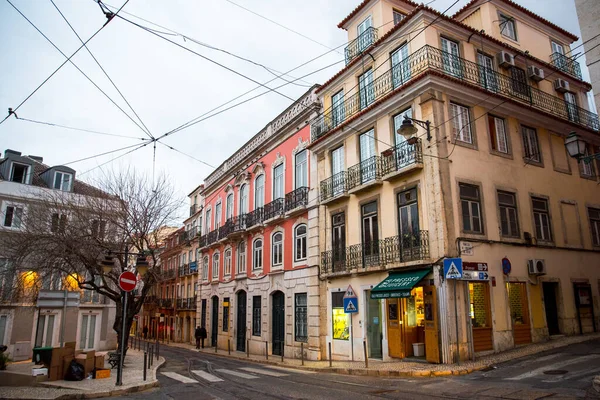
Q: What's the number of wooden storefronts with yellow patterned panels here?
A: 2